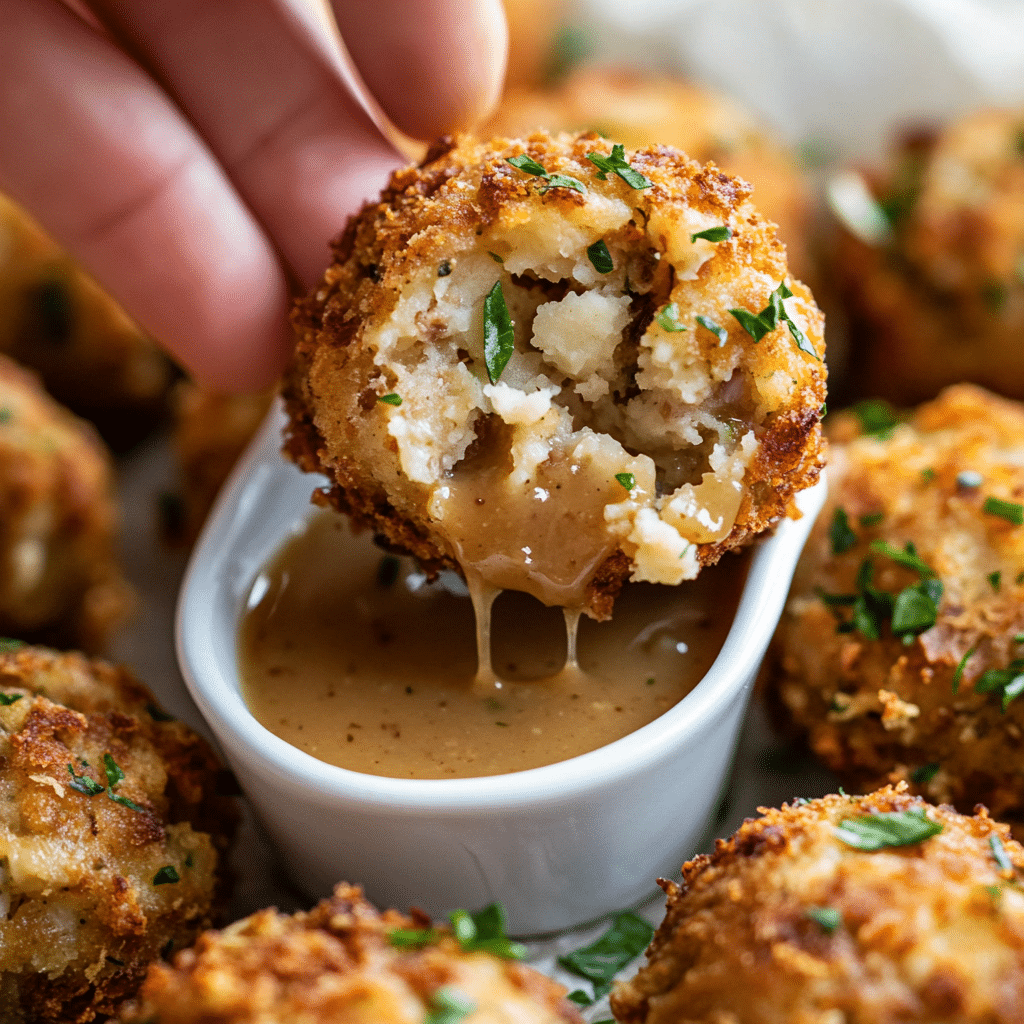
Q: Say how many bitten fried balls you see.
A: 1